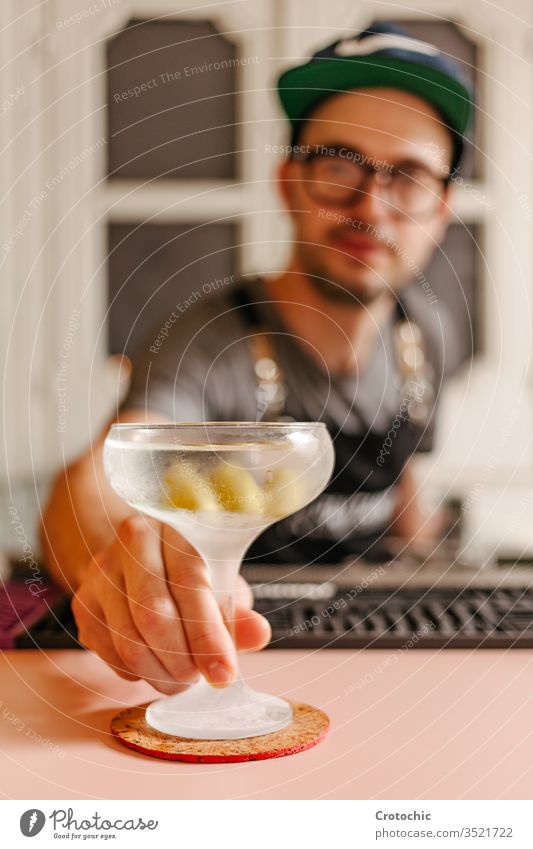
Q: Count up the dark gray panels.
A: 4